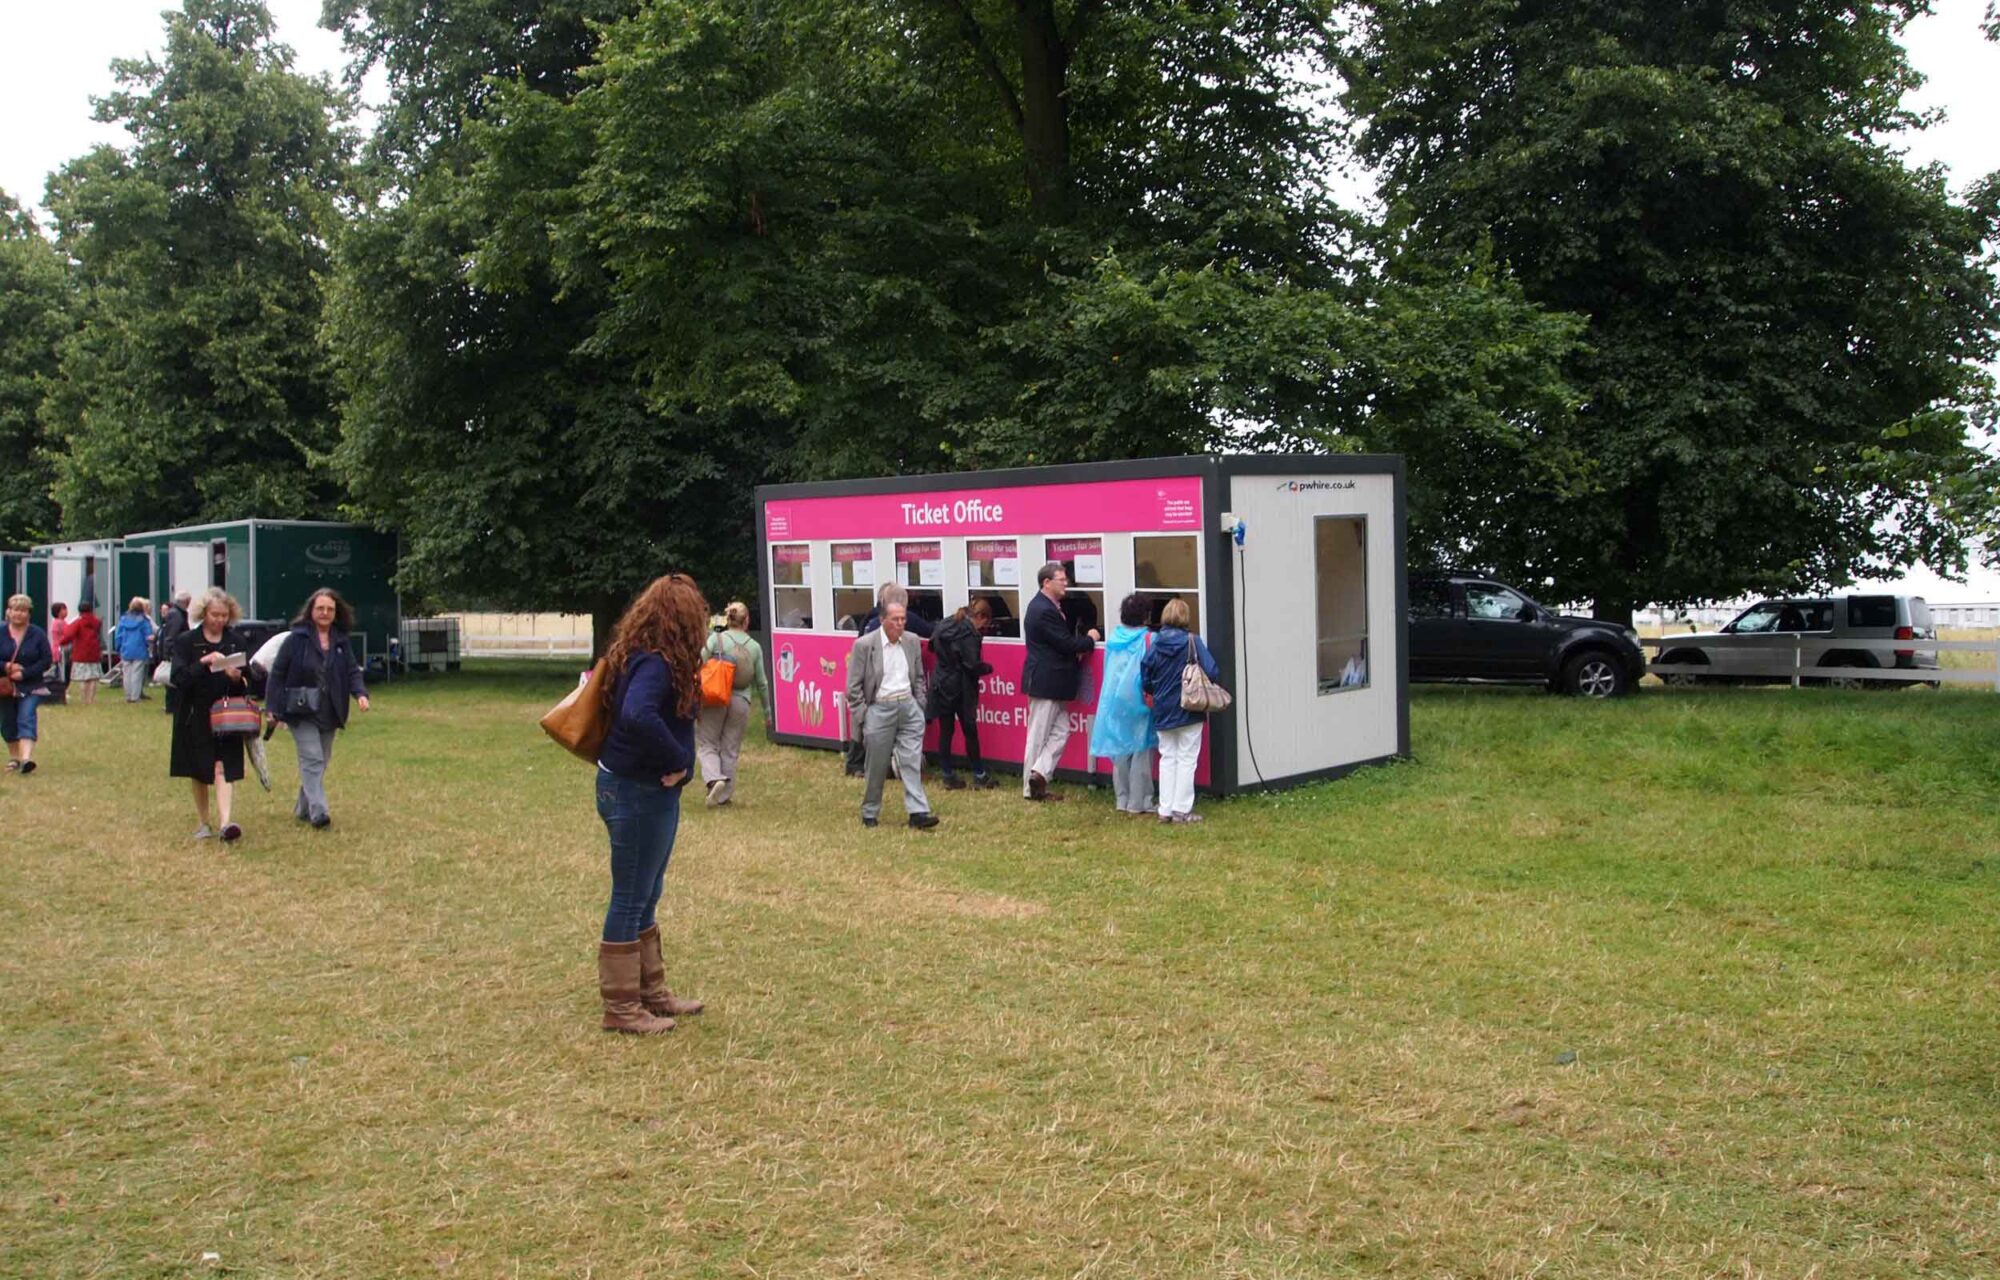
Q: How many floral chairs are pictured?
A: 0